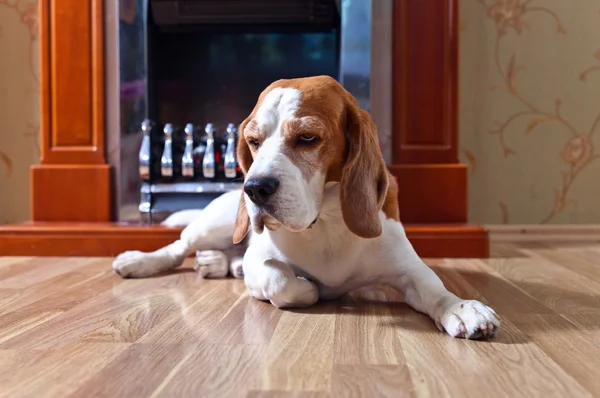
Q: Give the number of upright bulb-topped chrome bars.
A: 5